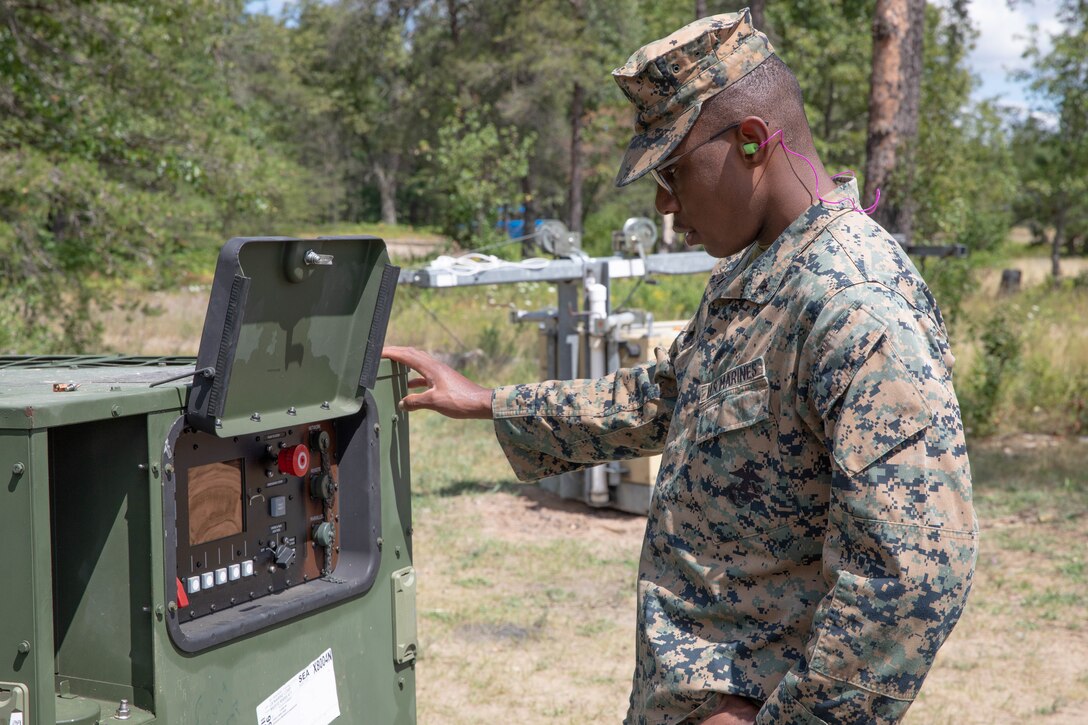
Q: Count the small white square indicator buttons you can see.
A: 5